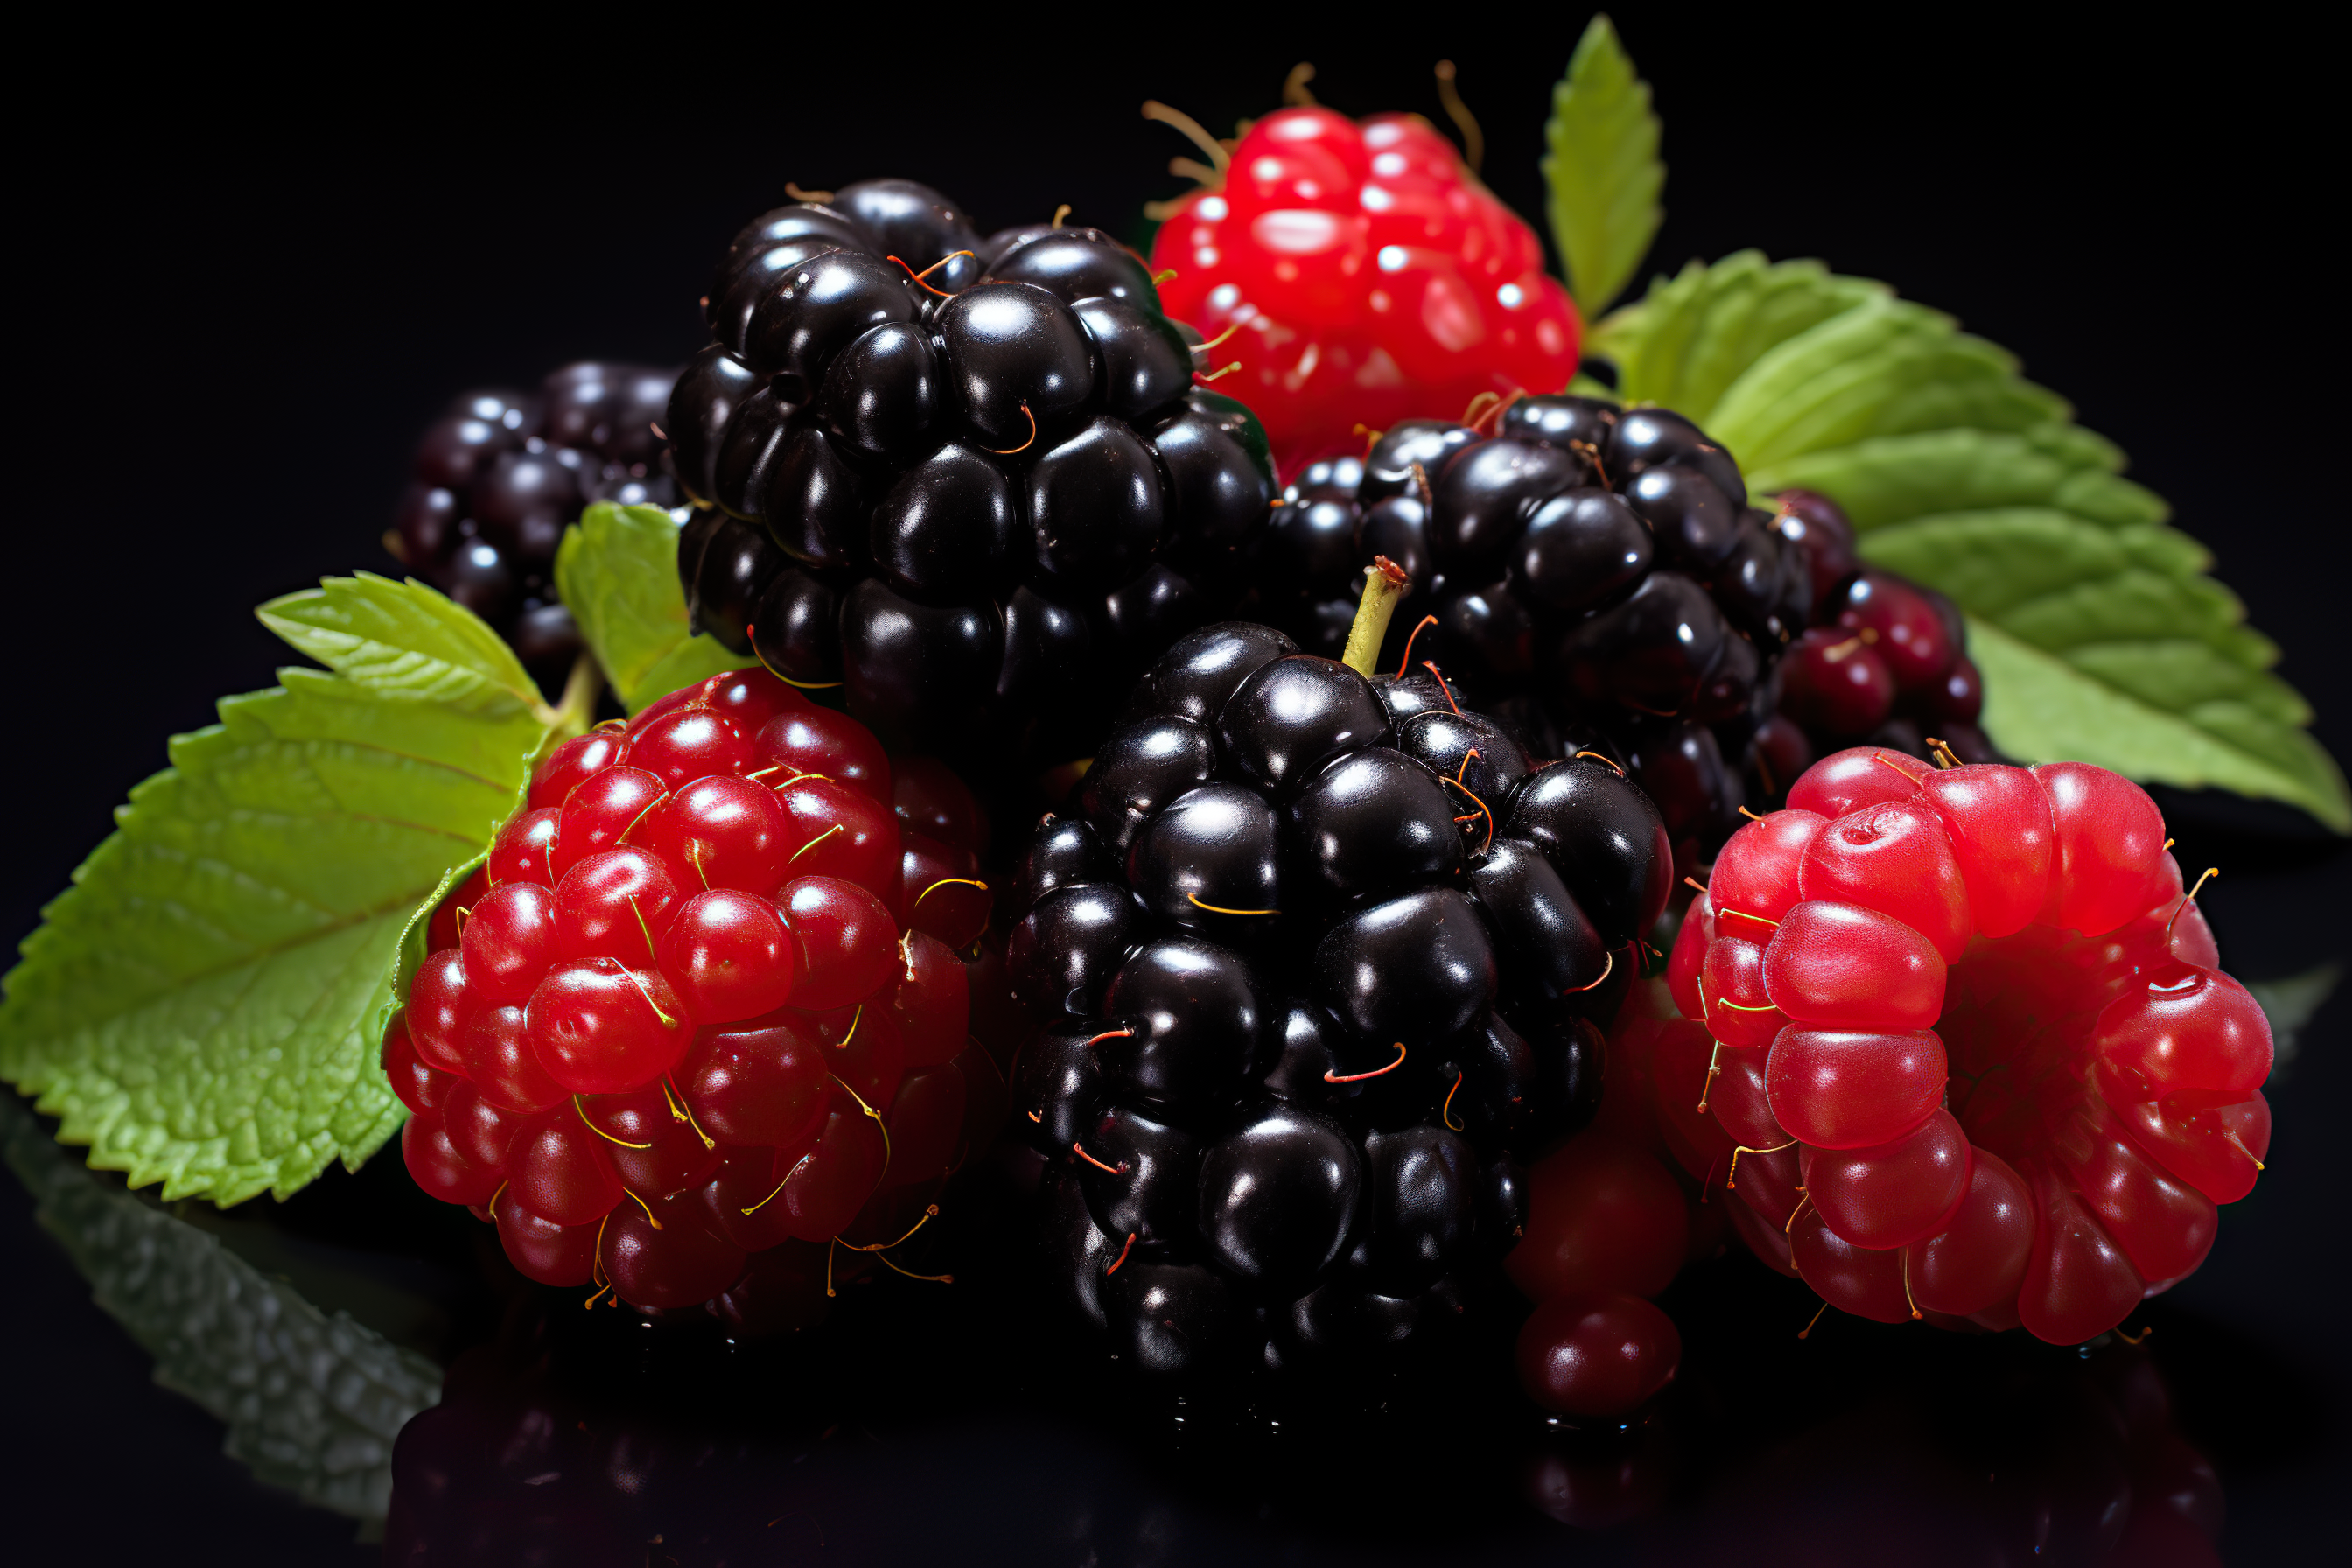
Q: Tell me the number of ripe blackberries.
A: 4